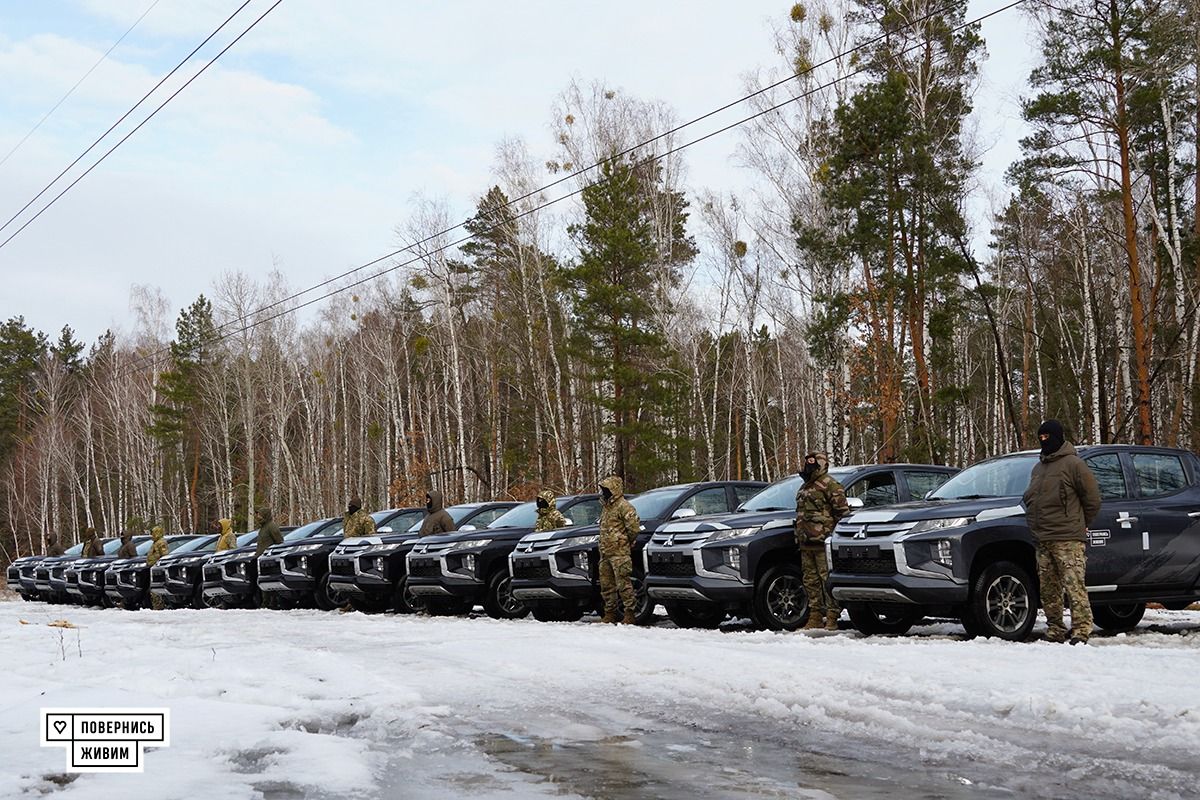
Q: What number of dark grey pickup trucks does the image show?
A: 12